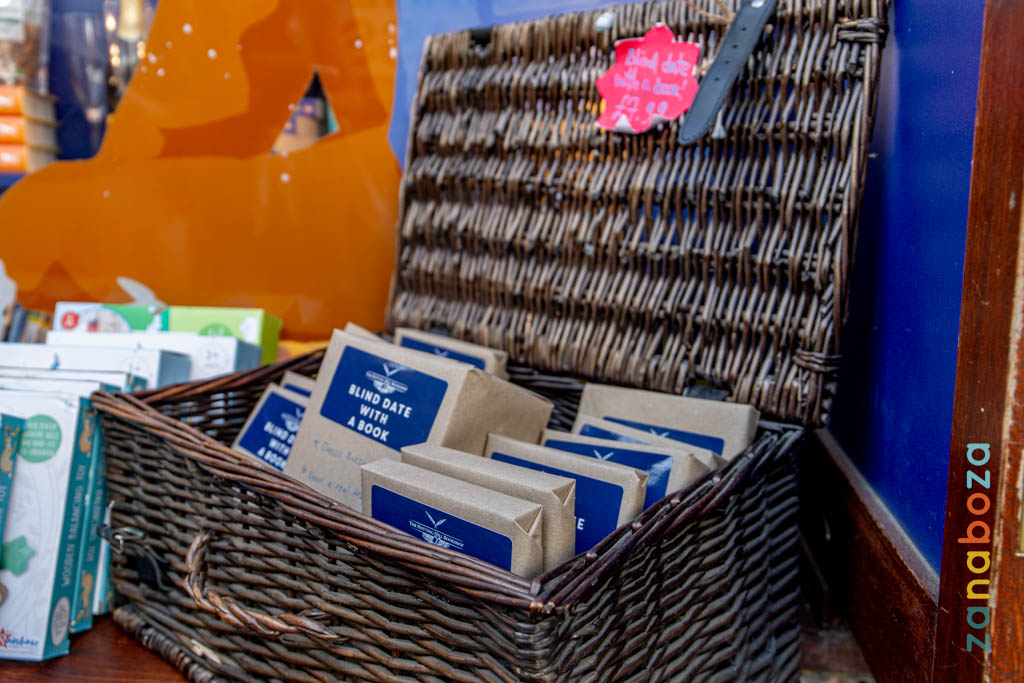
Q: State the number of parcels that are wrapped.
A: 11